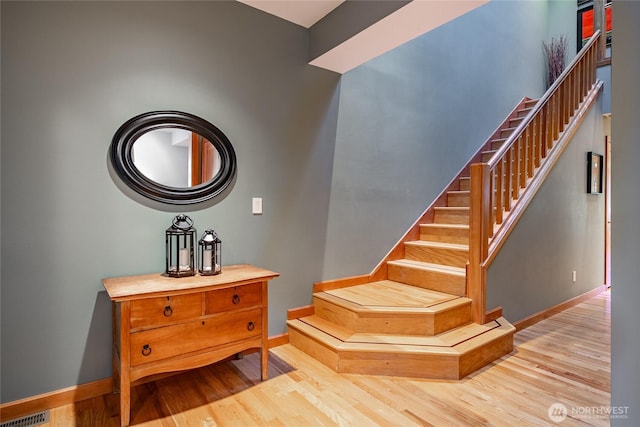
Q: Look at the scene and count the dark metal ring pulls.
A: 4